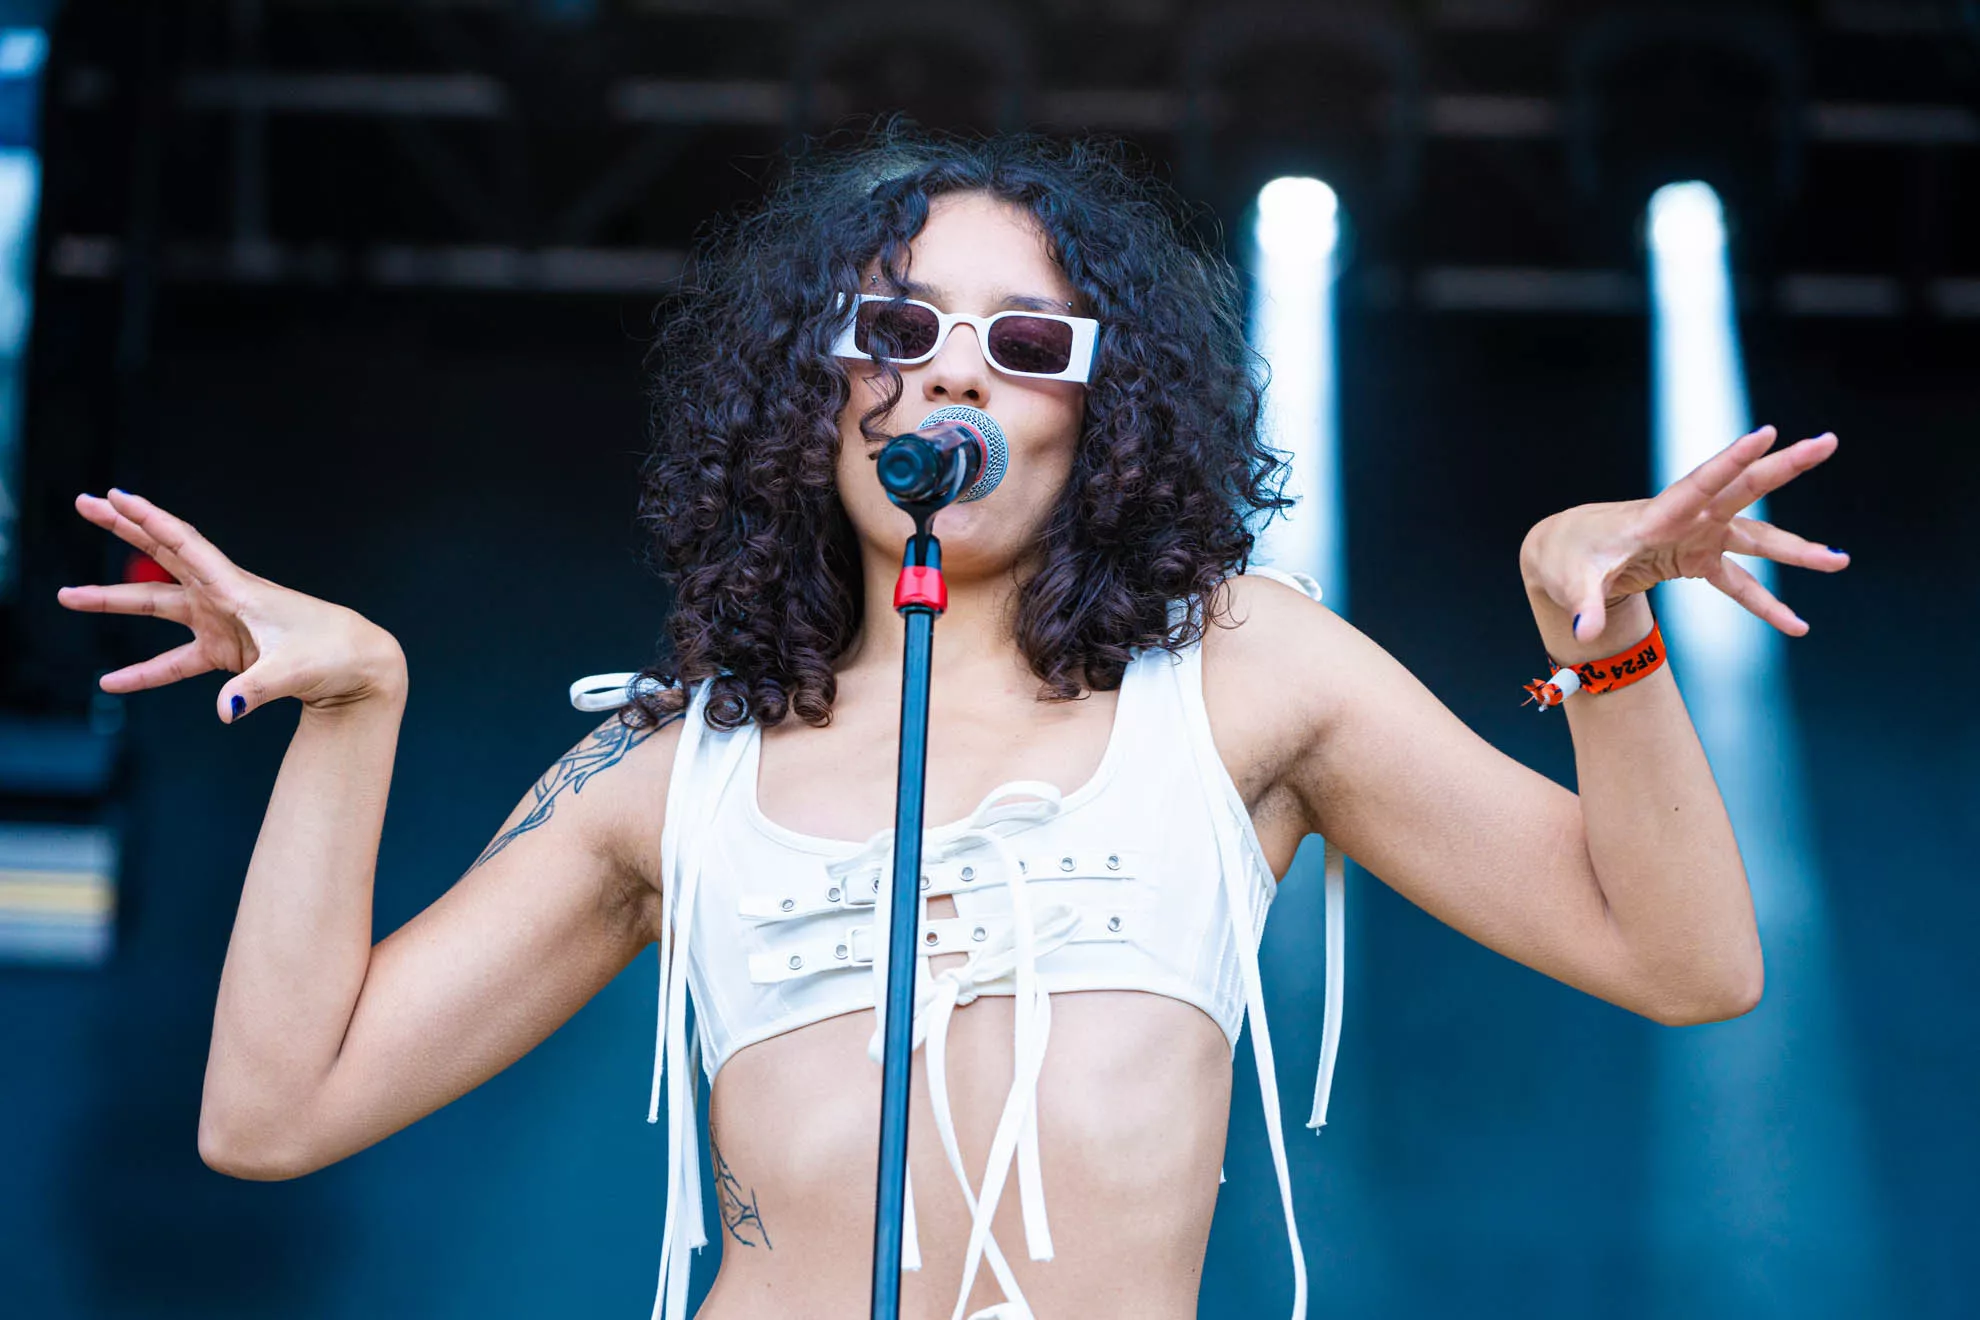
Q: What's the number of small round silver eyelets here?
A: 13